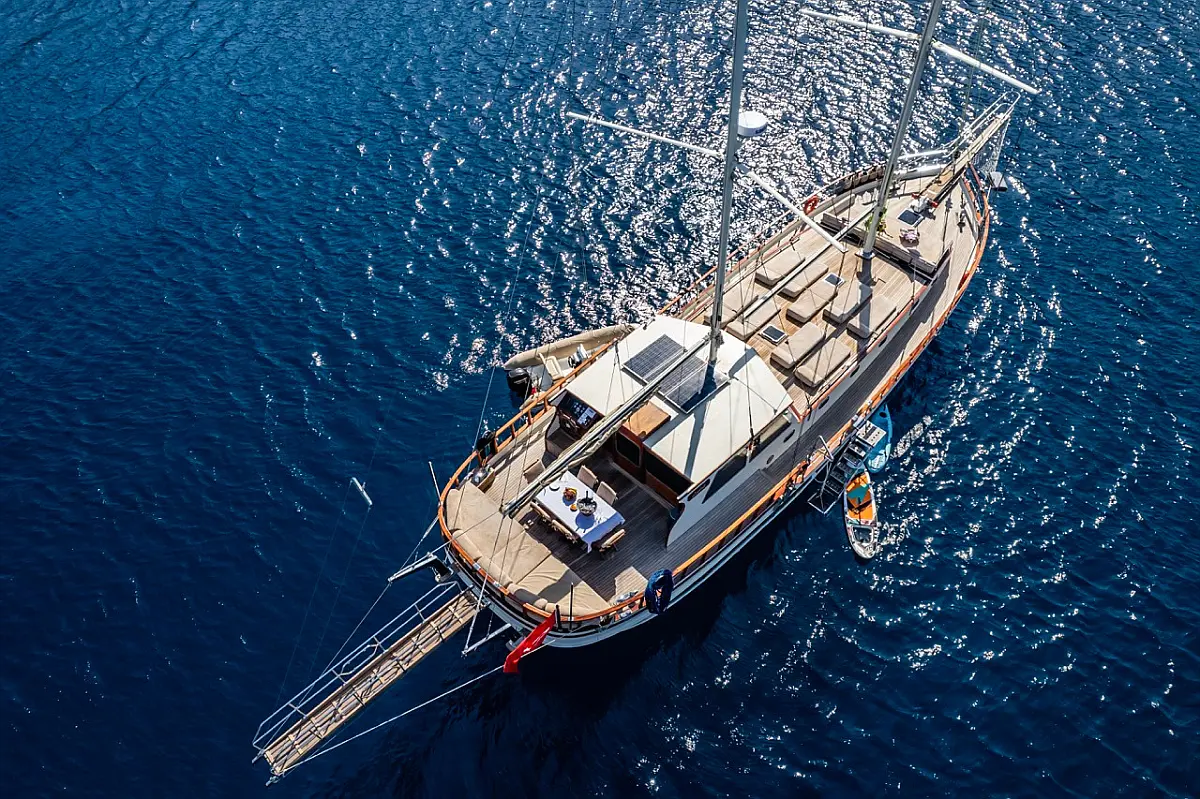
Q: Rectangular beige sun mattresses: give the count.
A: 9